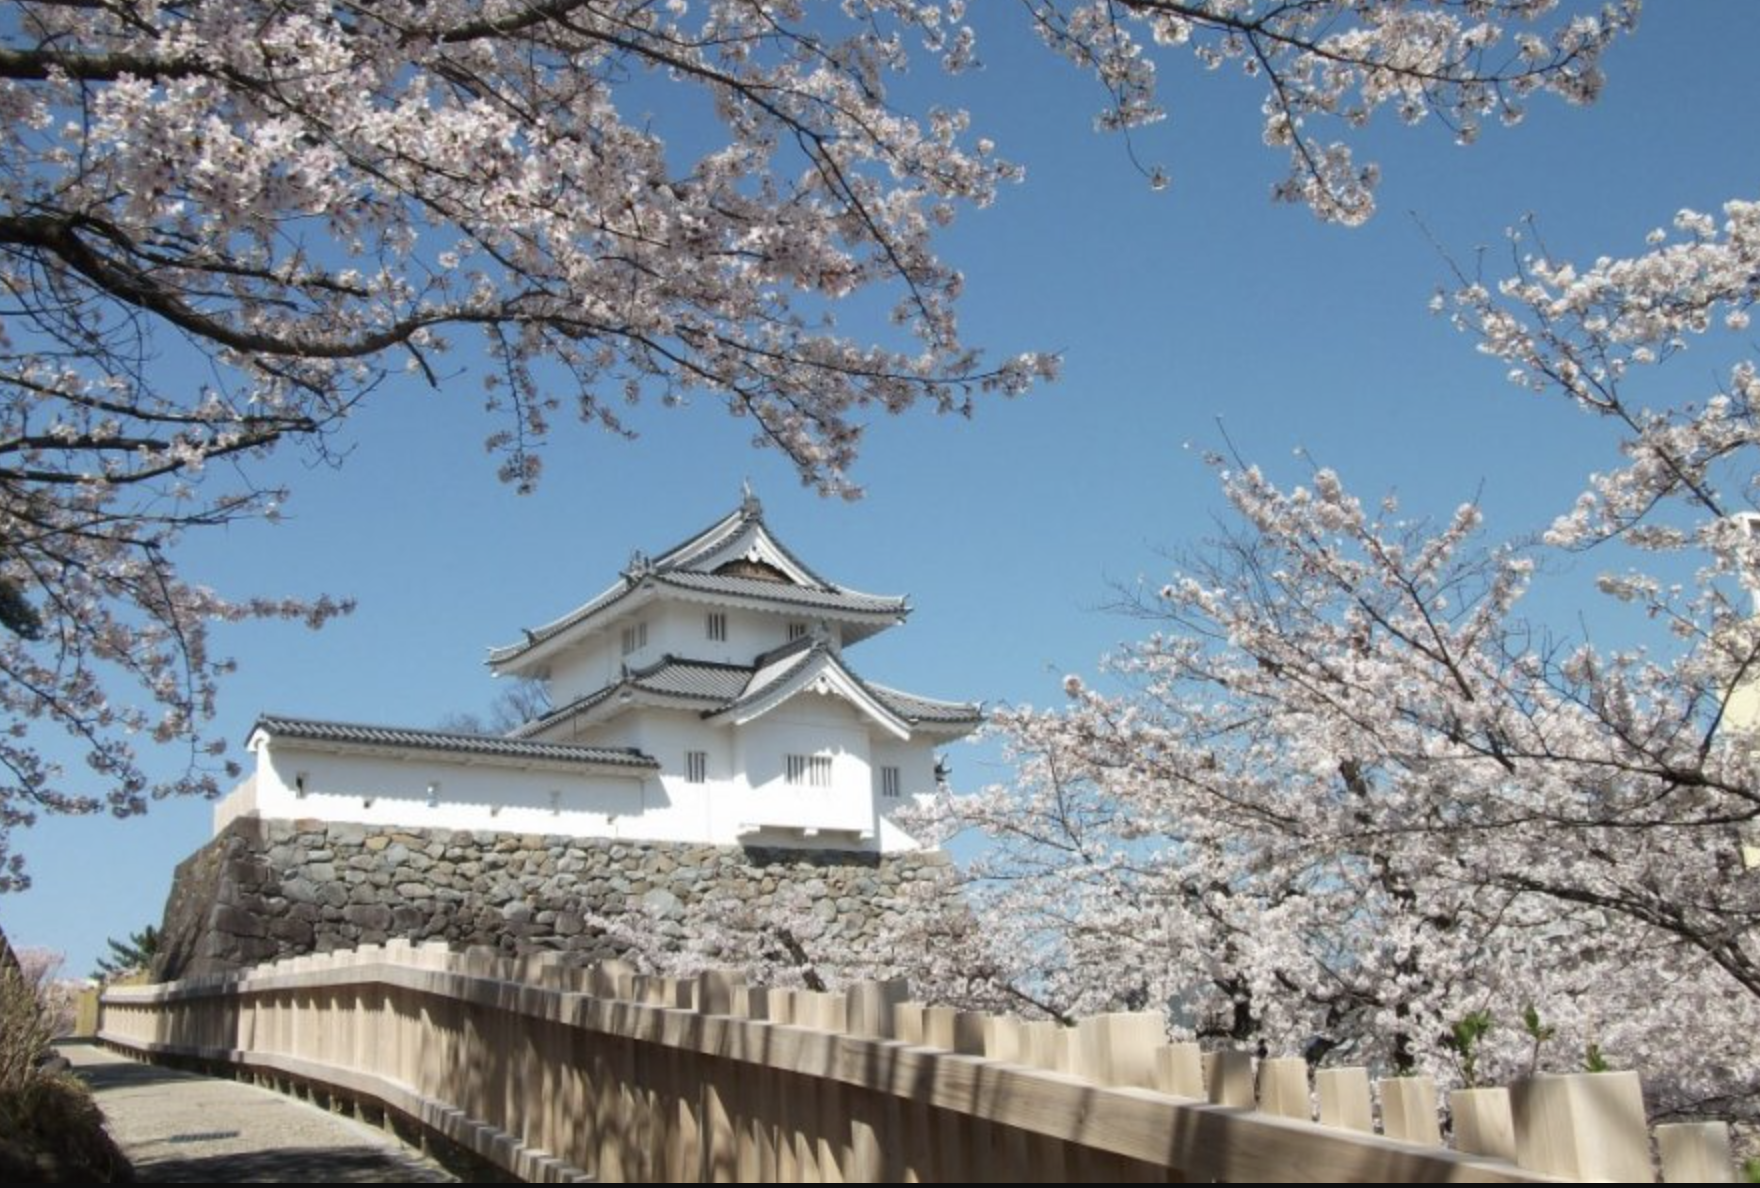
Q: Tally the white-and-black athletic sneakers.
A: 0